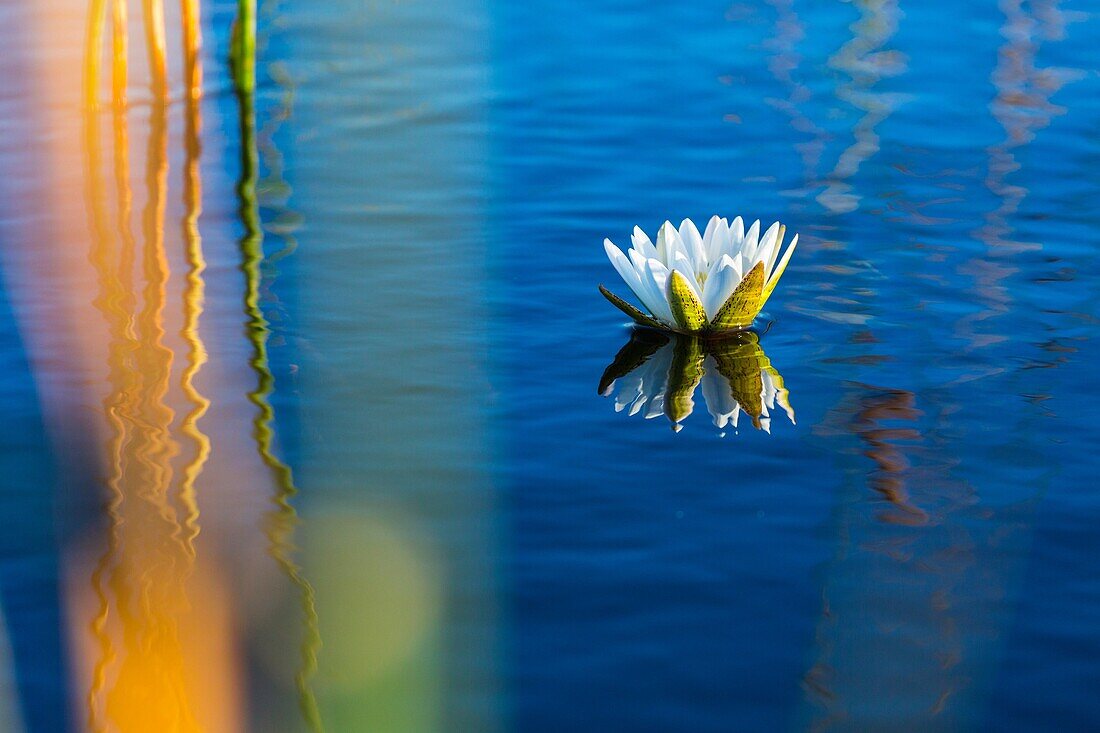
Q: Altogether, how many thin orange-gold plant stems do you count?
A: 4